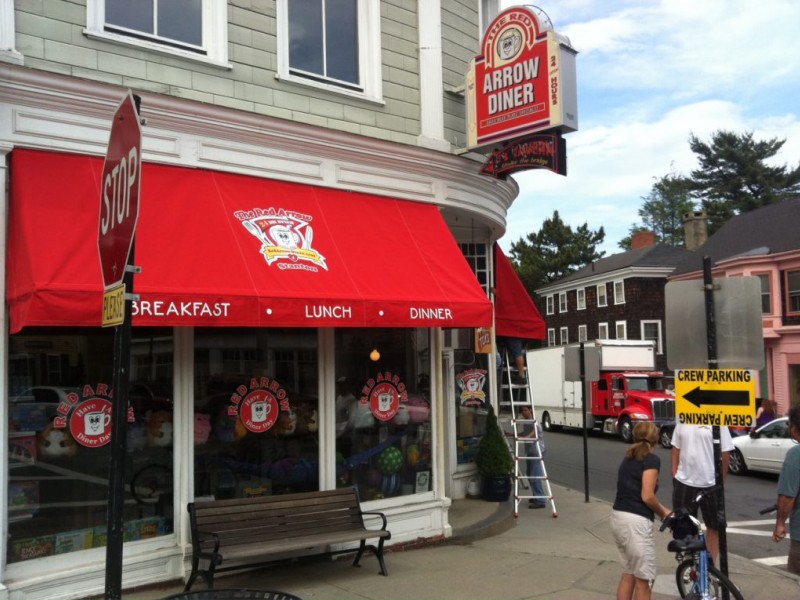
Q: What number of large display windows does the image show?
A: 3